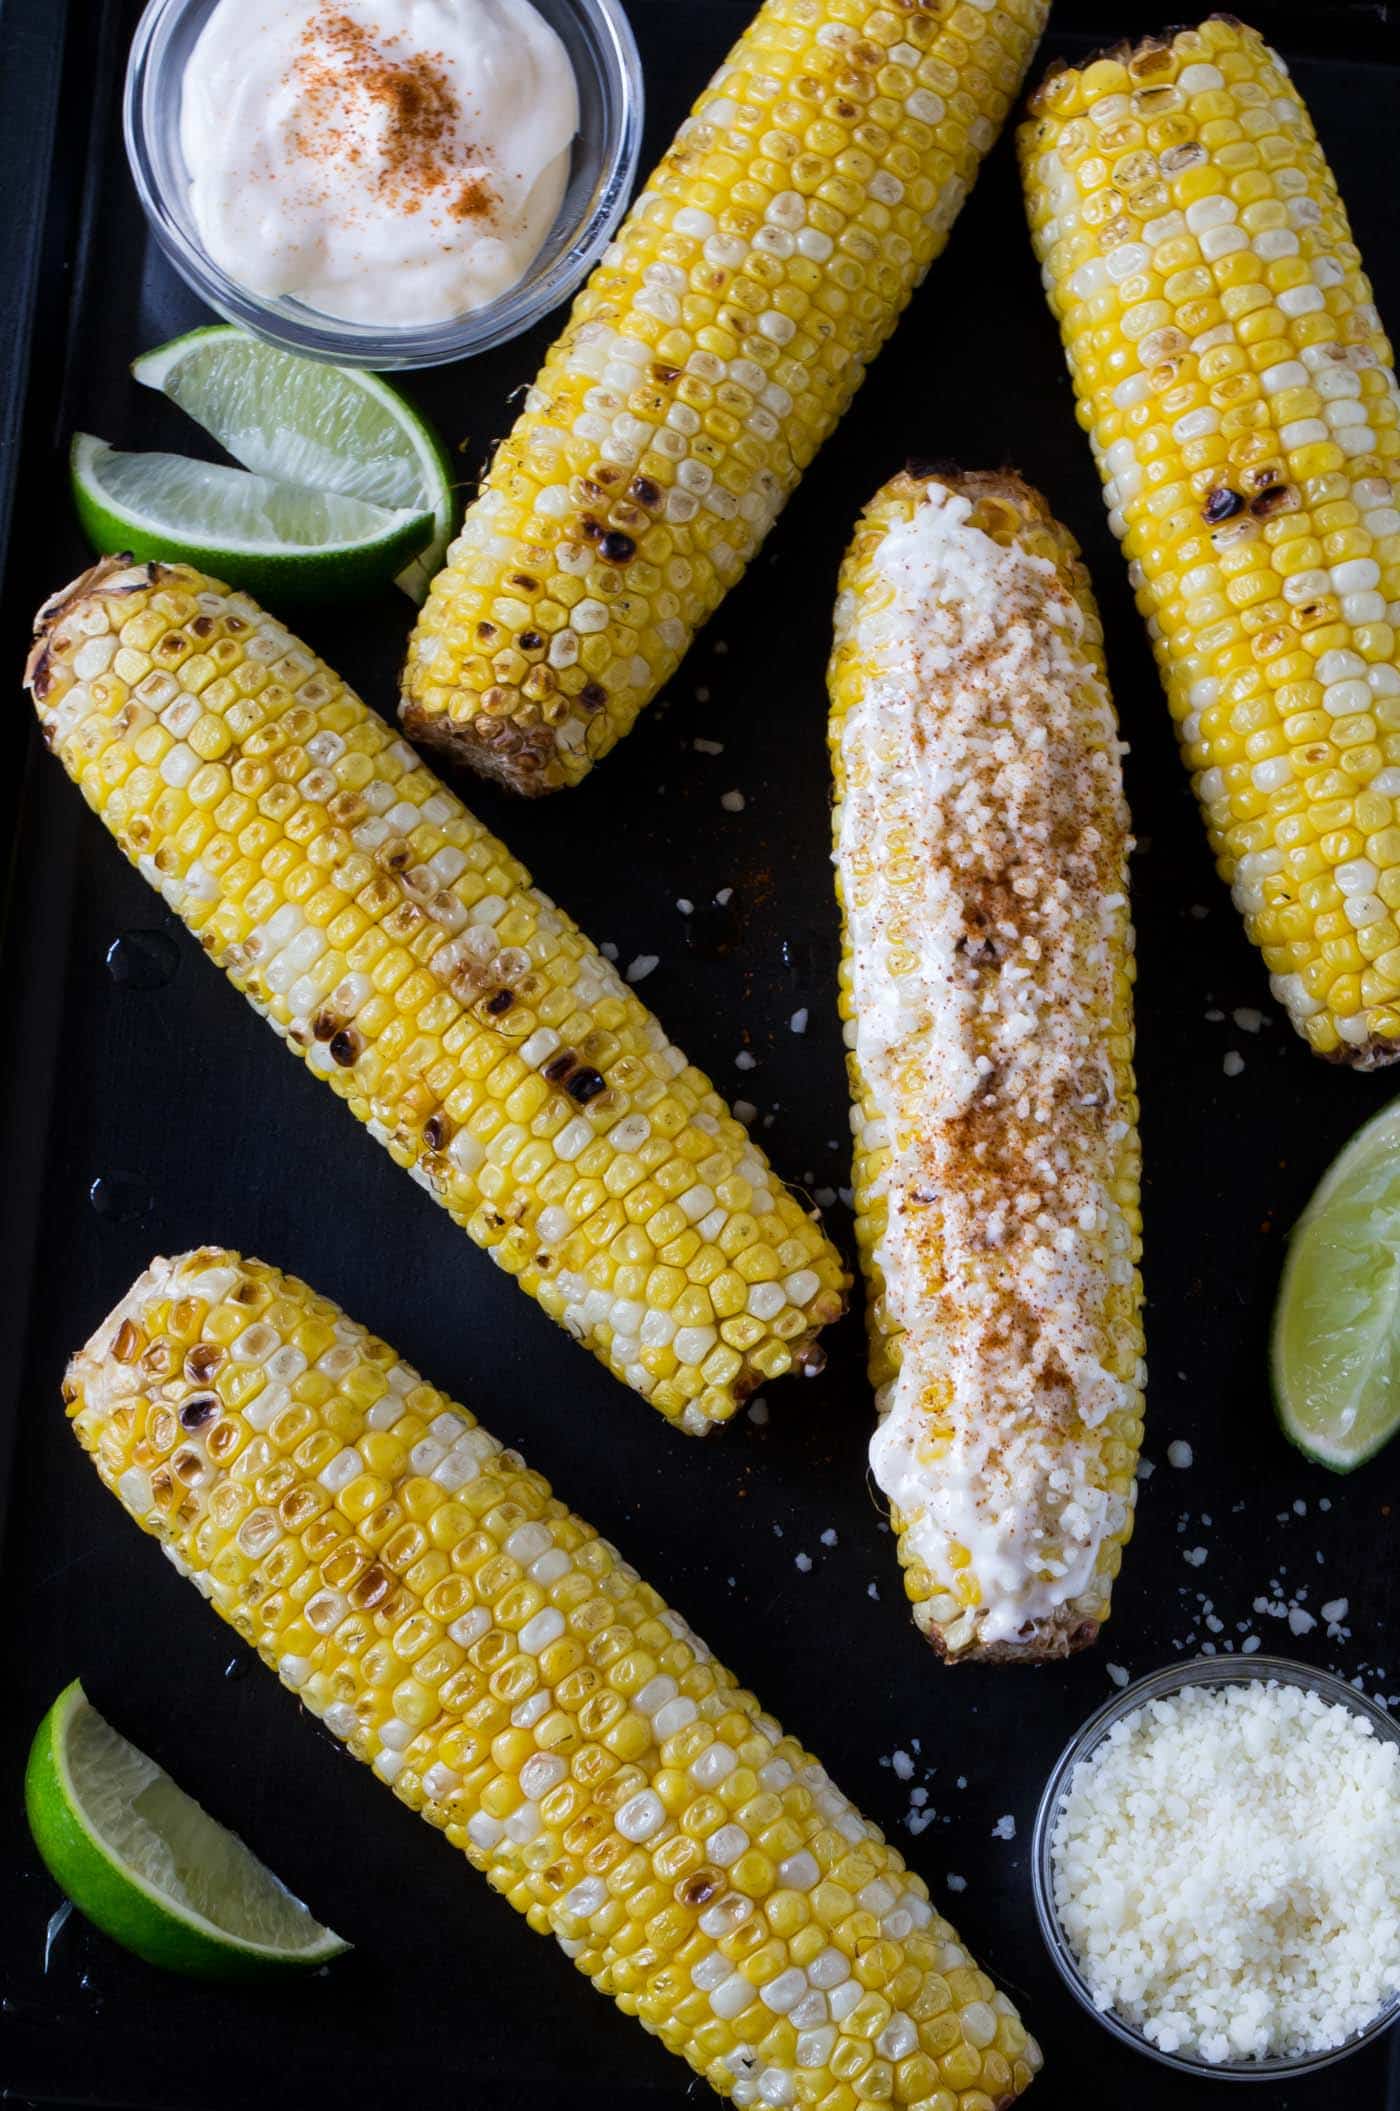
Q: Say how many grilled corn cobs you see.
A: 5